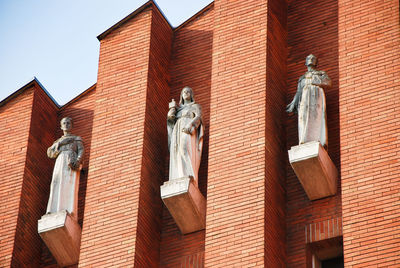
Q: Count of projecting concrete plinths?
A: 3